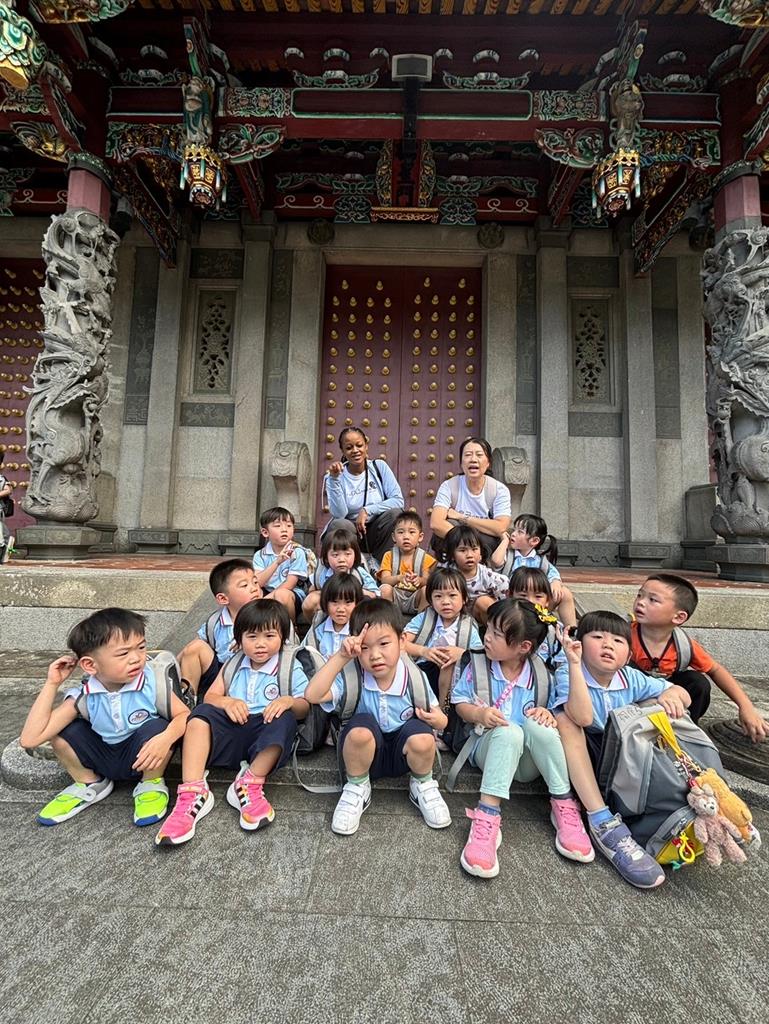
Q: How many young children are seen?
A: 15